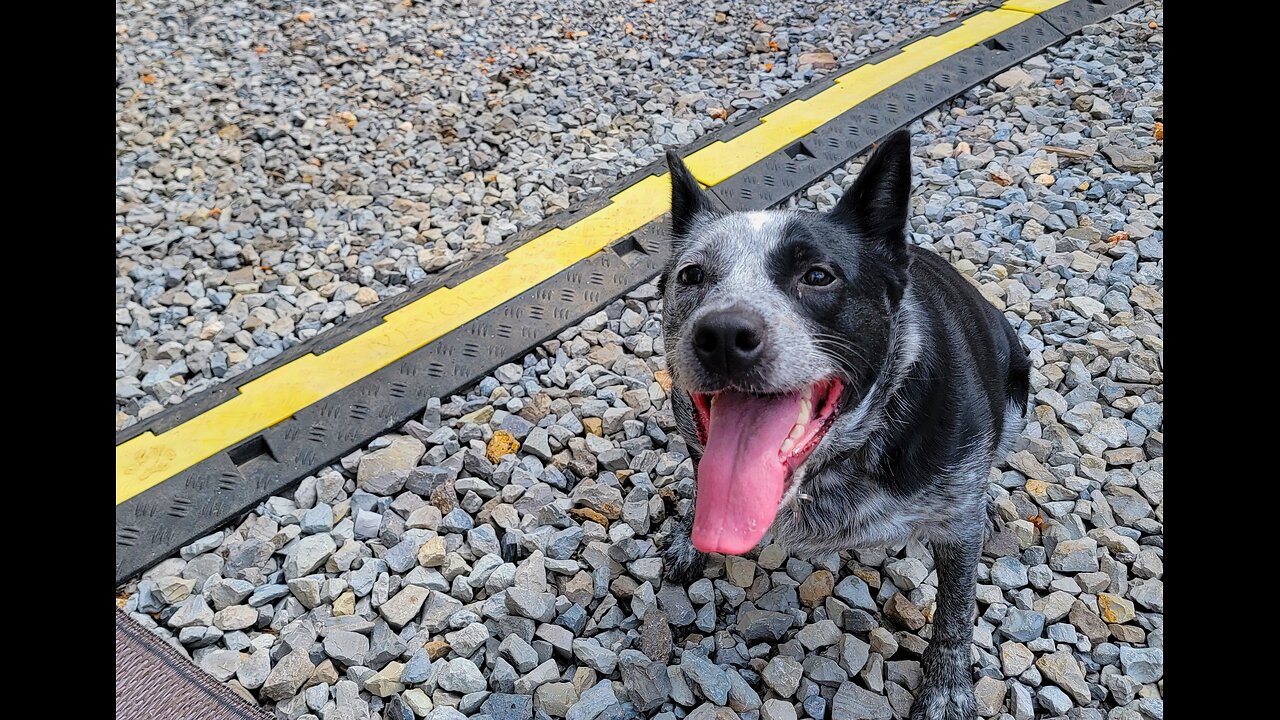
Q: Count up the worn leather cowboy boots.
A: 0